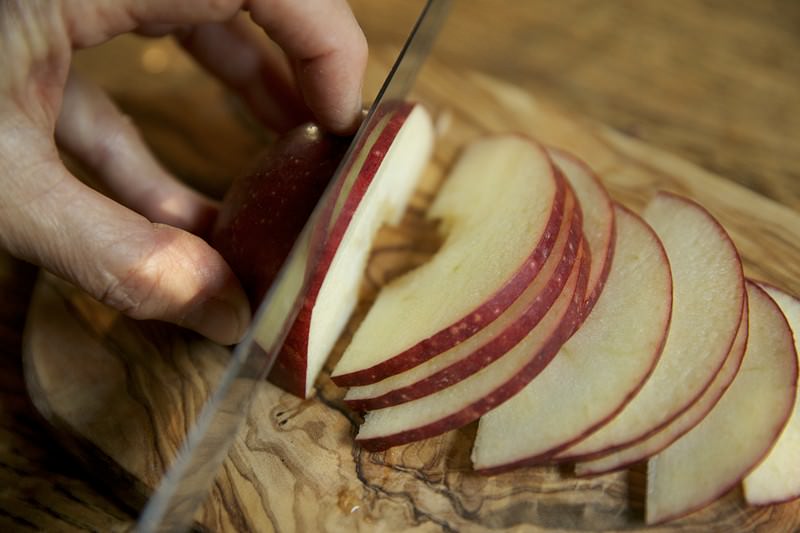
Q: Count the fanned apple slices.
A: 9